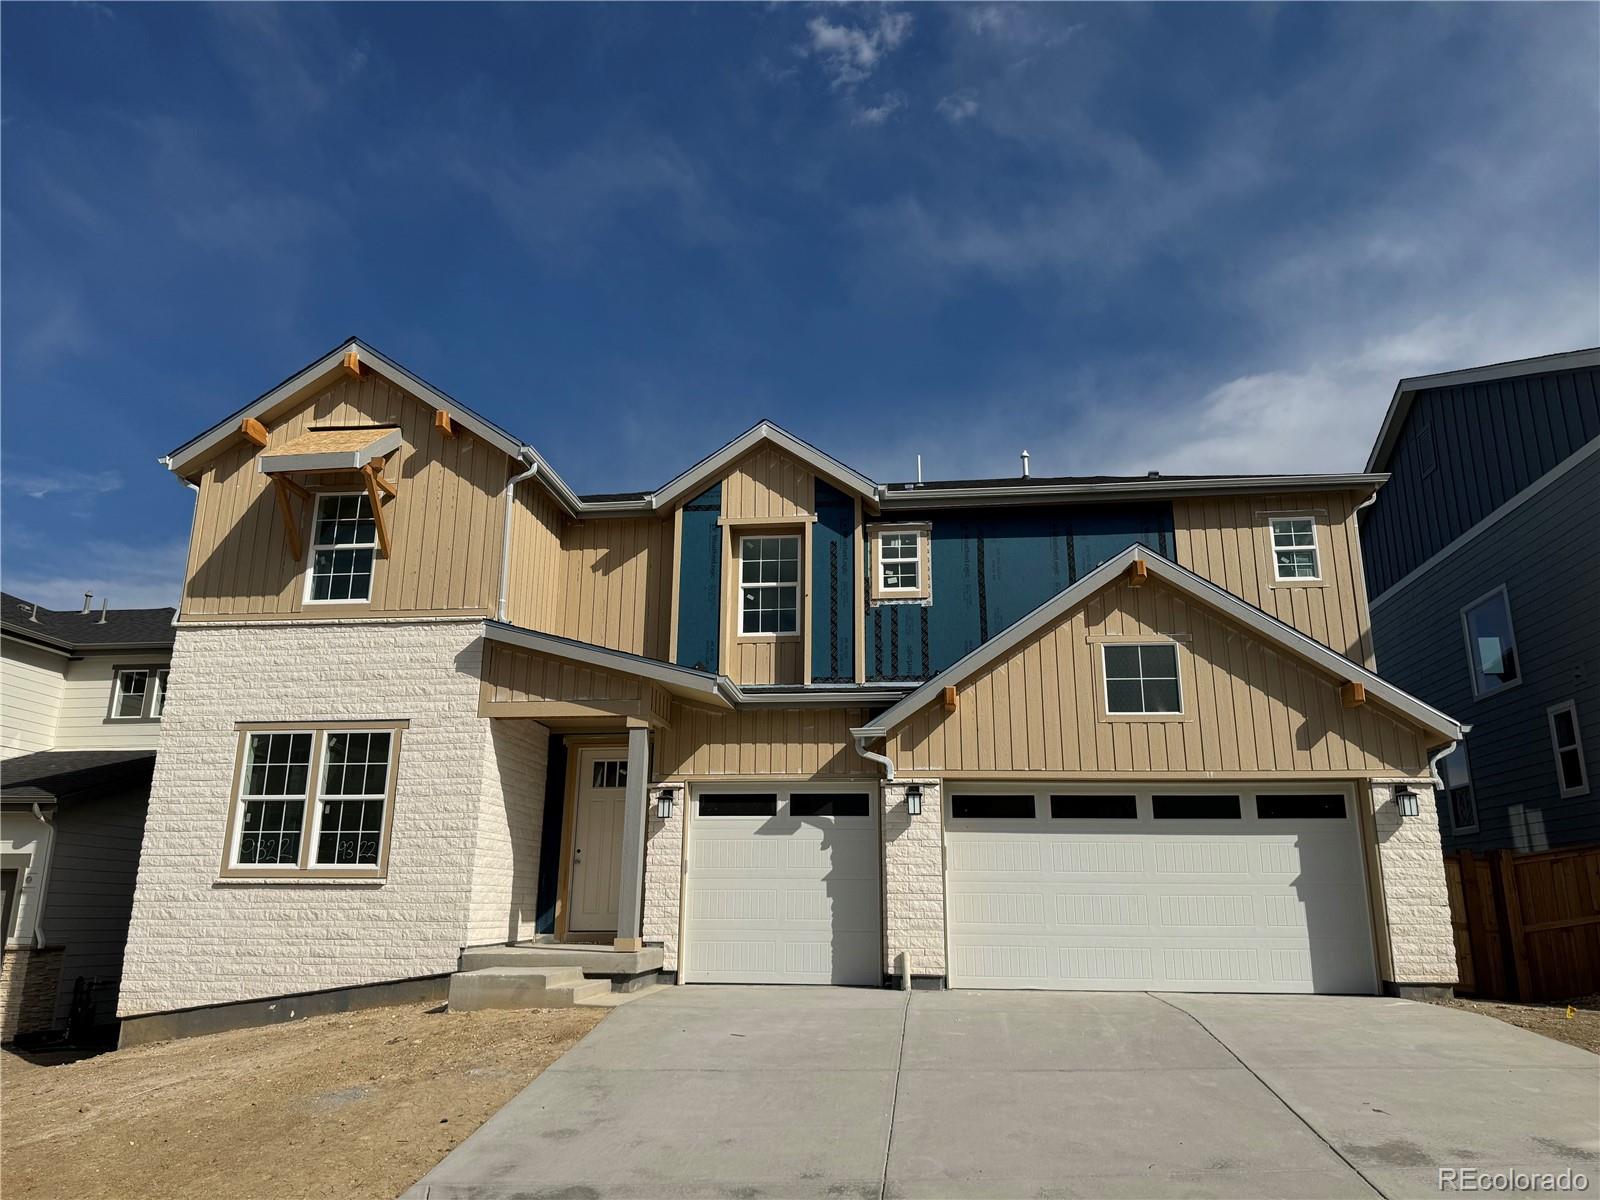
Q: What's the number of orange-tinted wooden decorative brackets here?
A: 8